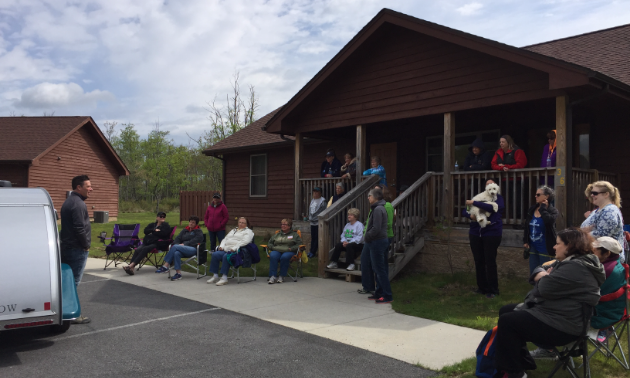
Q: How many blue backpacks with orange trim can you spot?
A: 1